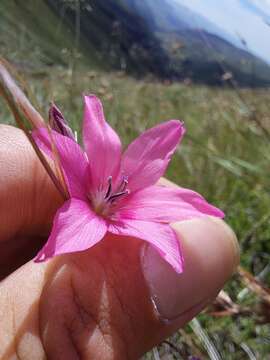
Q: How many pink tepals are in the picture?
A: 6